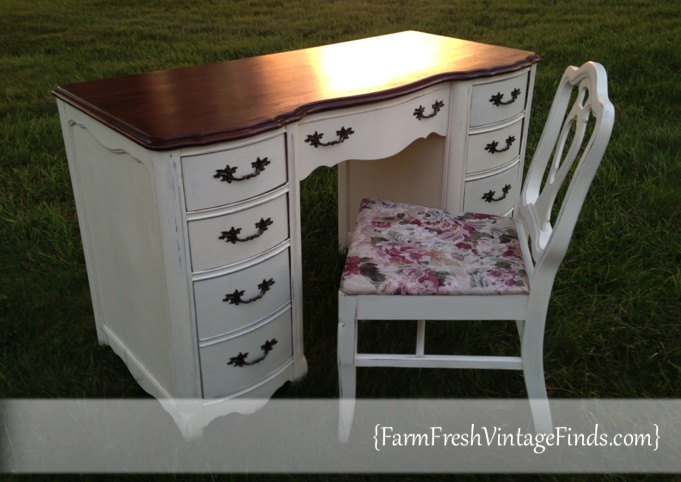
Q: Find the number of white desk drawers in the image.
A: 8